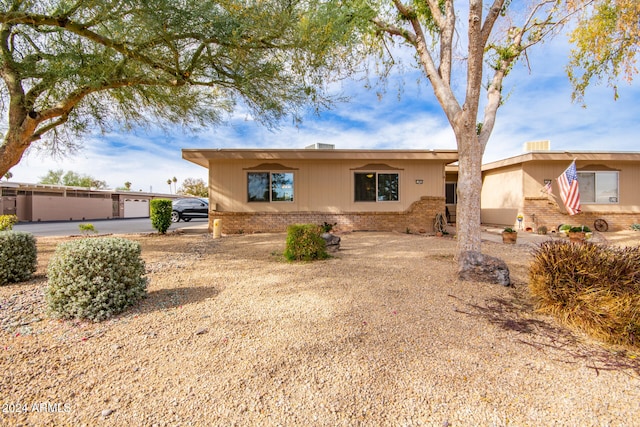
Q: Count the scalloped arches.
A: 3